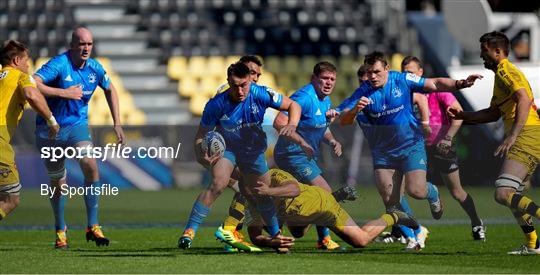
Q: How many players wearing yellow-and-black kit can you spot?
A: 4